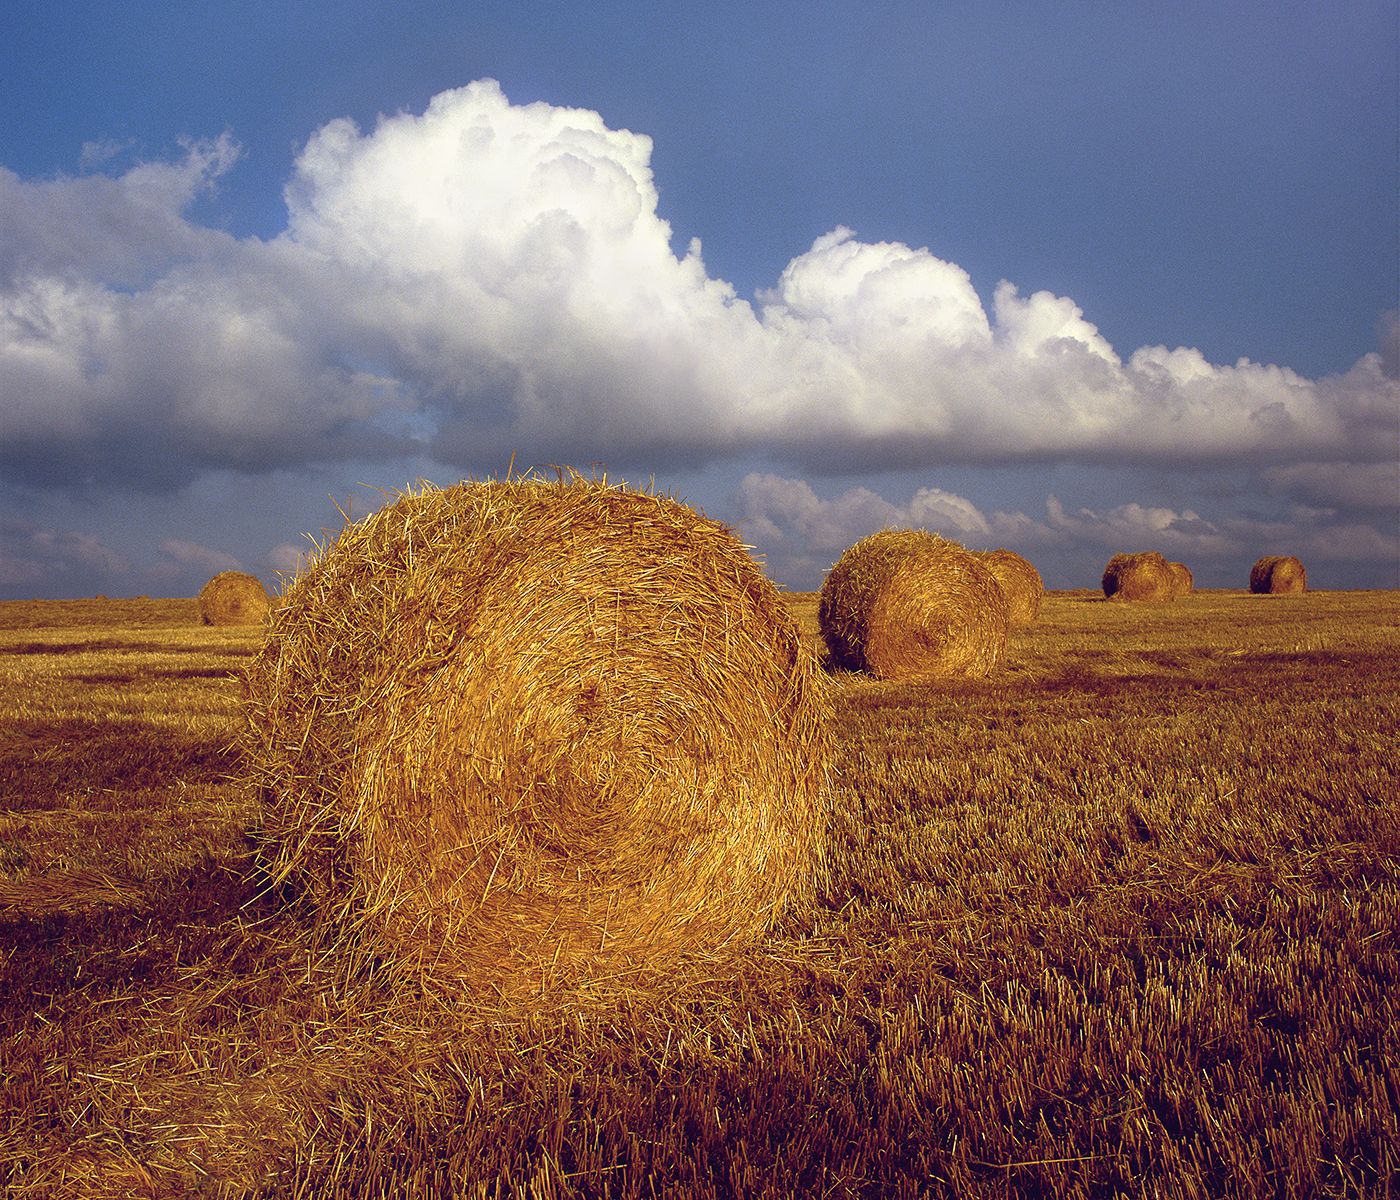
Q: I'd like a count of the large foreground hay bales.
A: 1